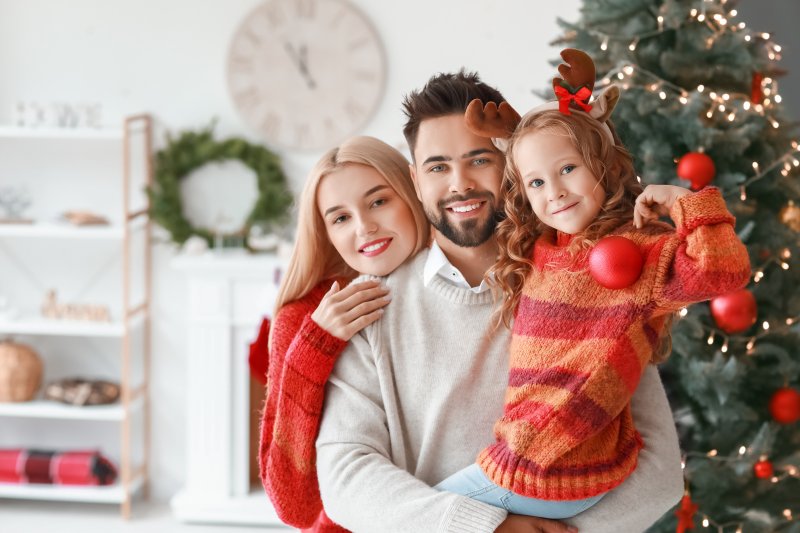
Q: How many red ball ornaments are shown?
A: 5